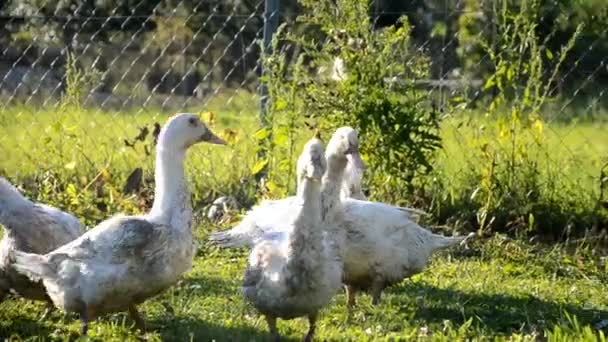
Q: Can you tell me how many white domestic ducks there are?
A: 5